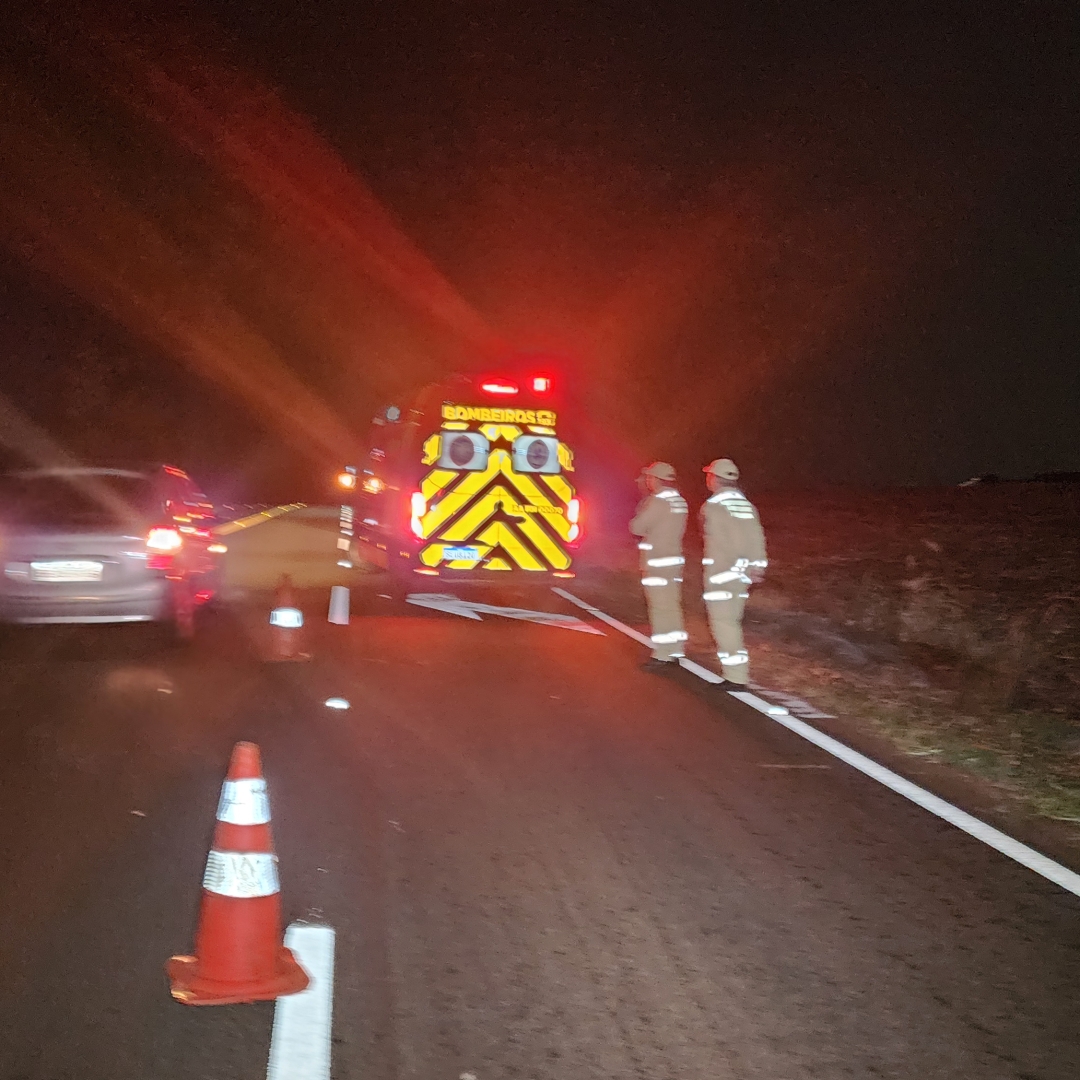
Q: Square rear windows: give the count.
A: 2